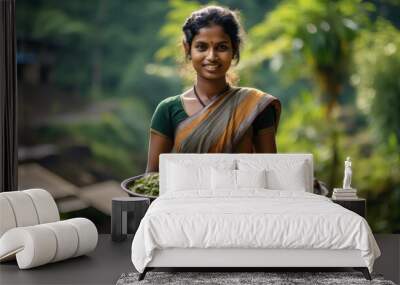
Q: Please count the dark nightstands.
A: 2